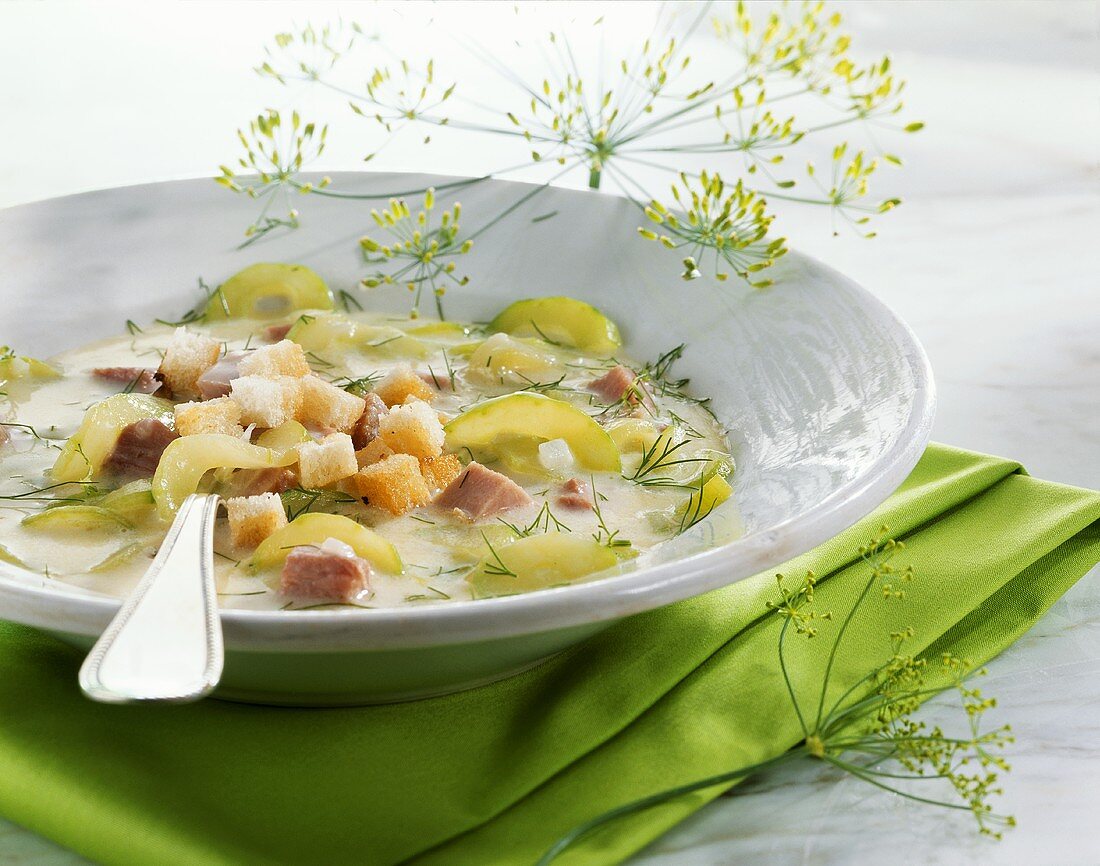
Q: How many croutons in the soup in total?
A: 12